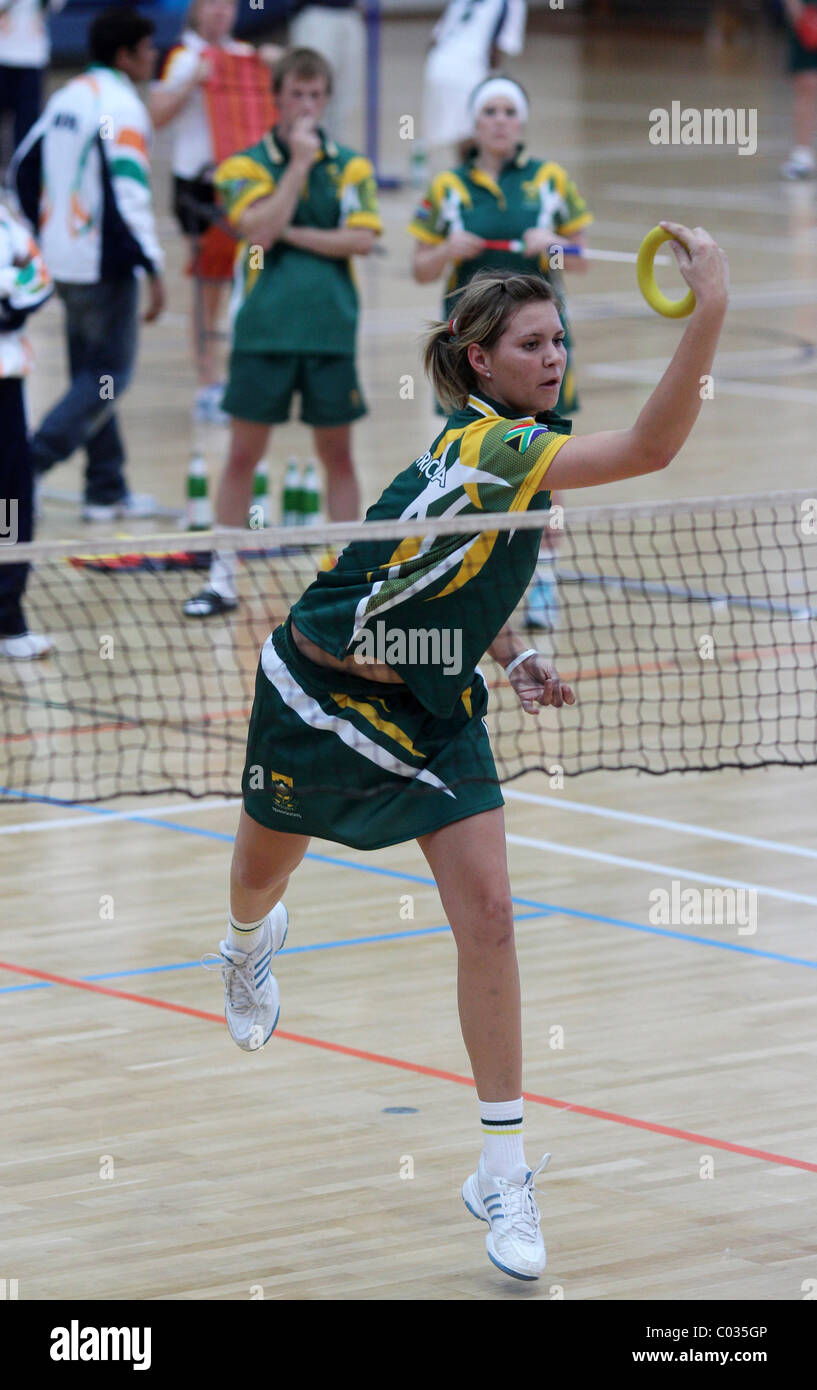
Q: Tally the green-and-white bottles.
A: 4